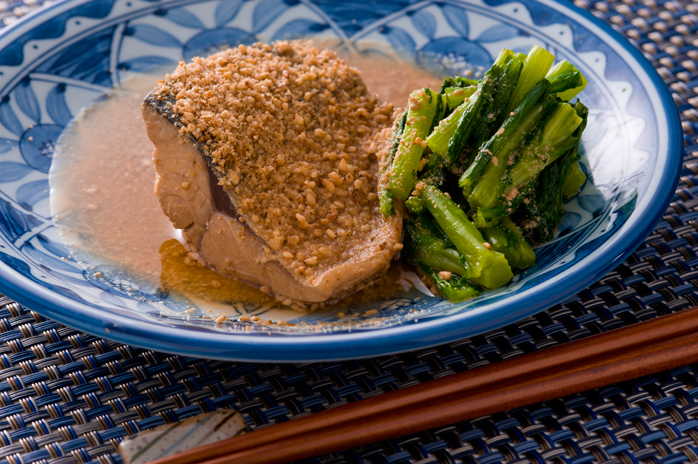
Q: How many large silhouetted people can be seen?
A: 0